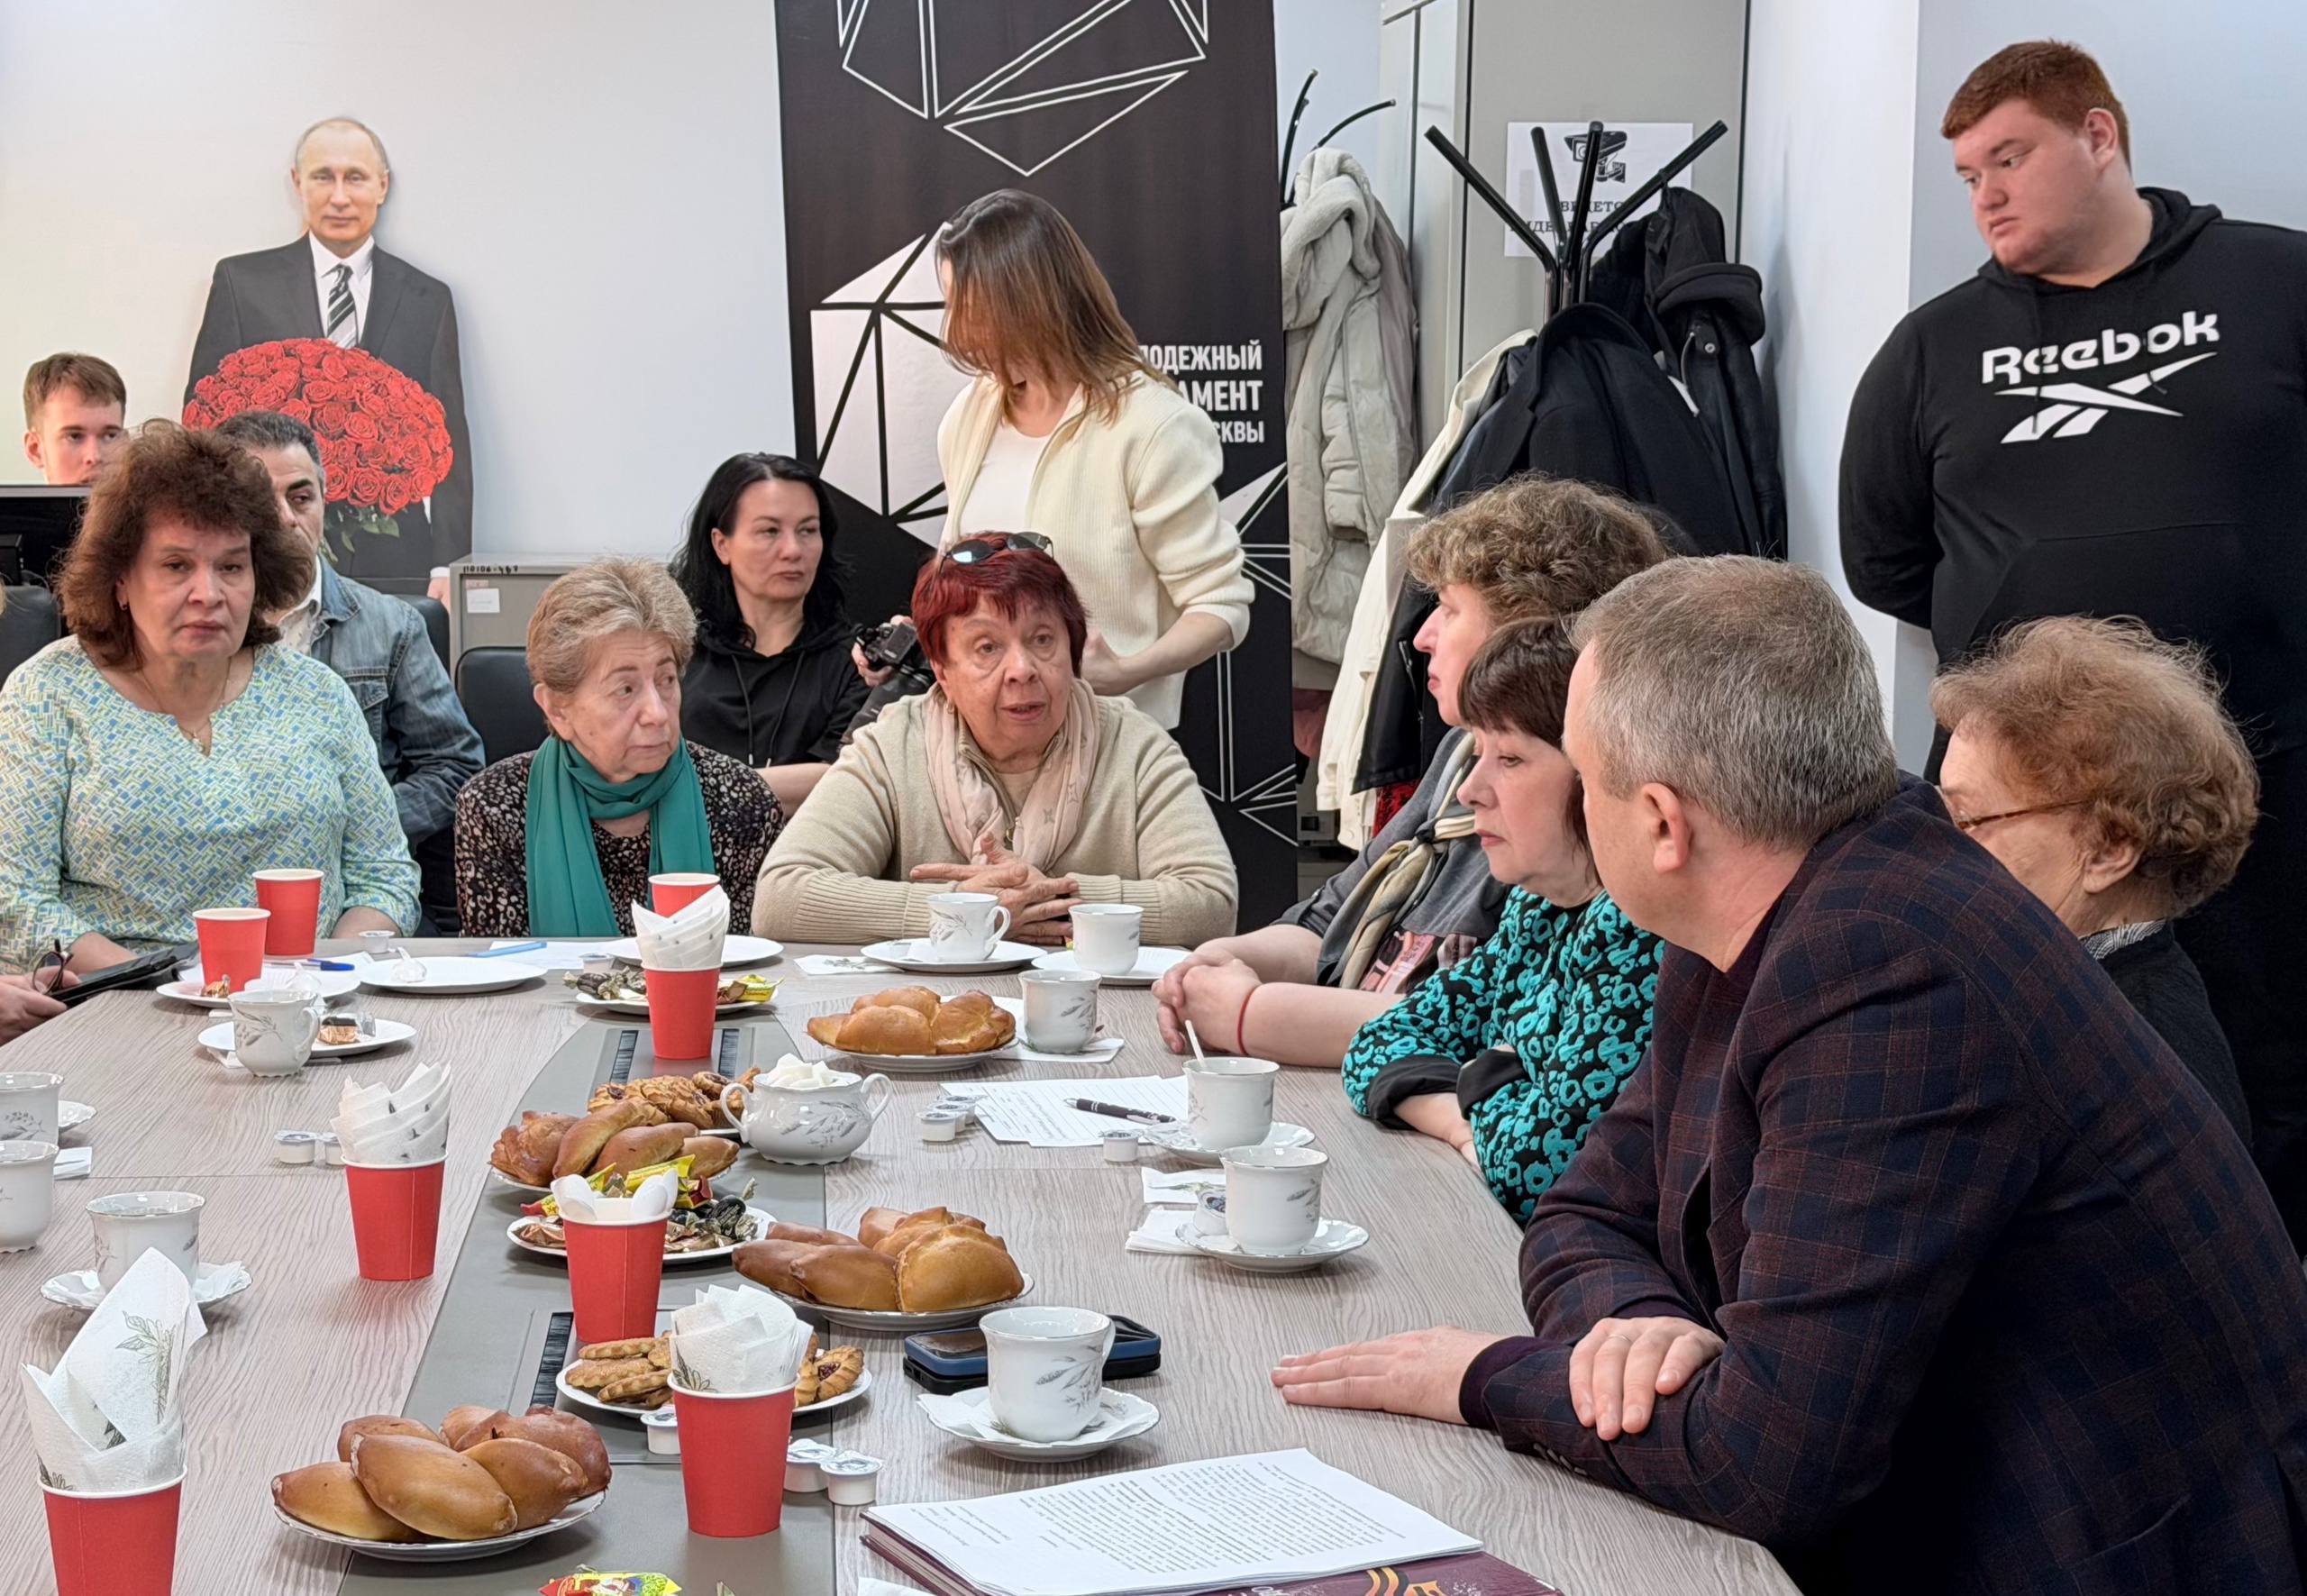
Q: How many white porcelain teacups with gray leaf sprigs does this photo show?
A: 10